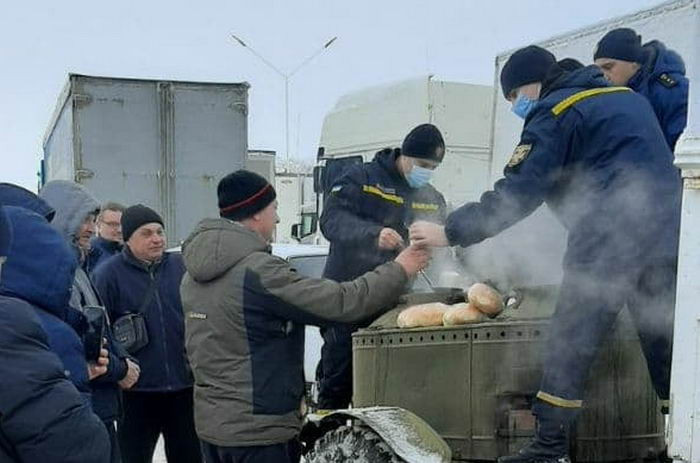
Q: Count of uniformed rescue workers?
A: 3